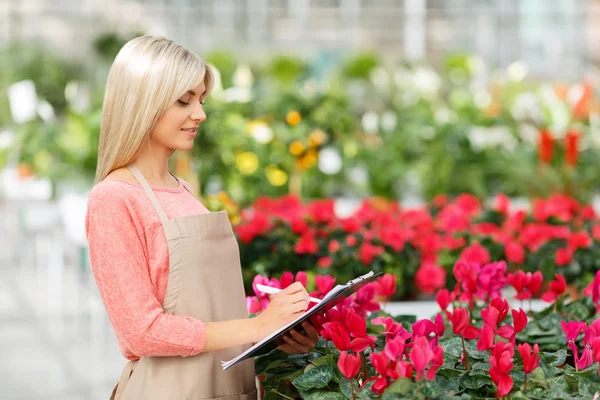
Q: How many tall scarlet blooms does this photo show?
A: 2